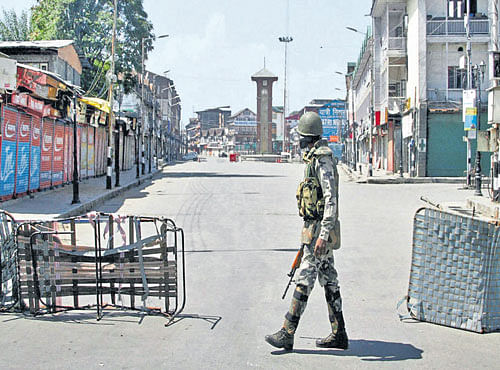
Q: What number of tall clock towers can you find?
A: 1